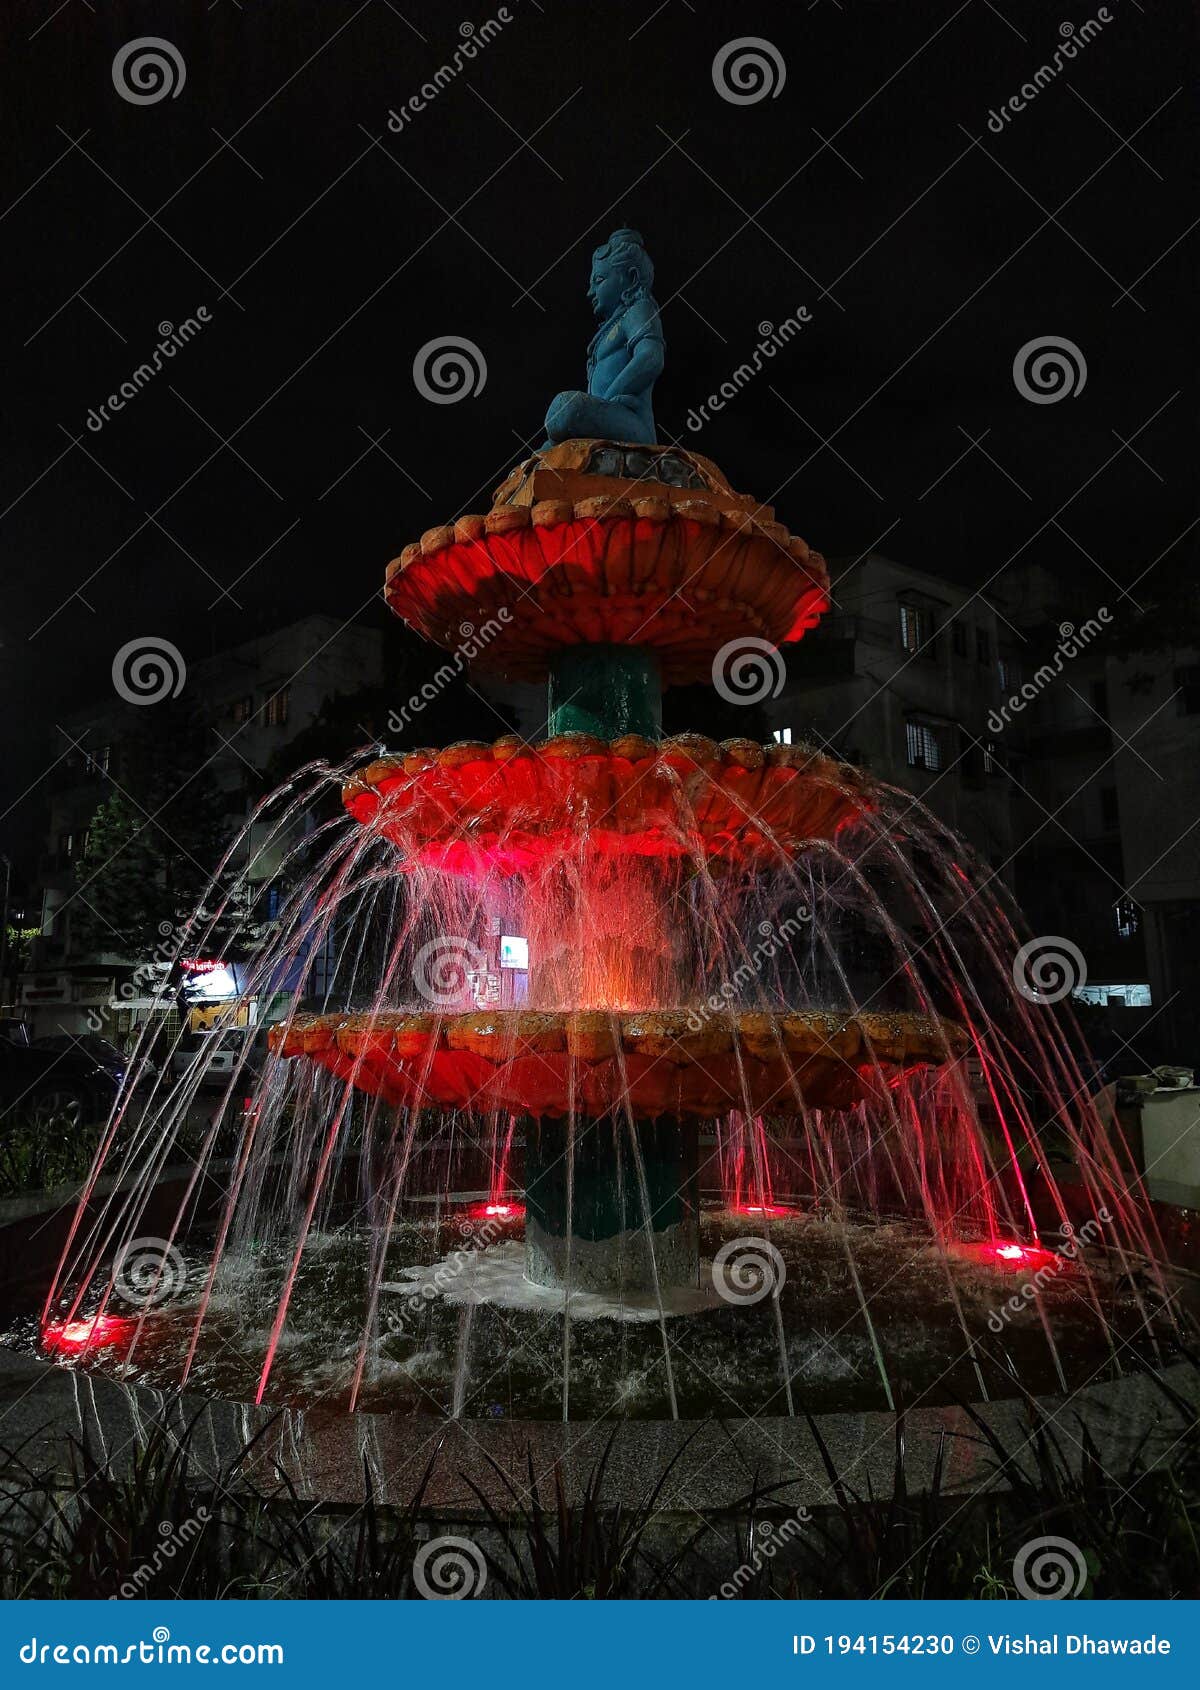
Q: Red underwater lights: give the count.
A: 4